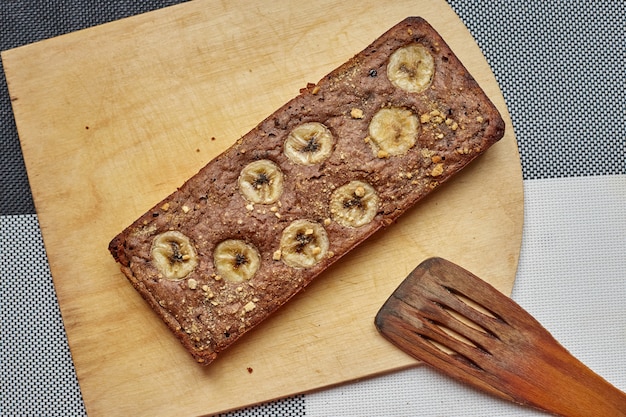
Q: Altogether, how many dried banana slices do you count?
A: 8